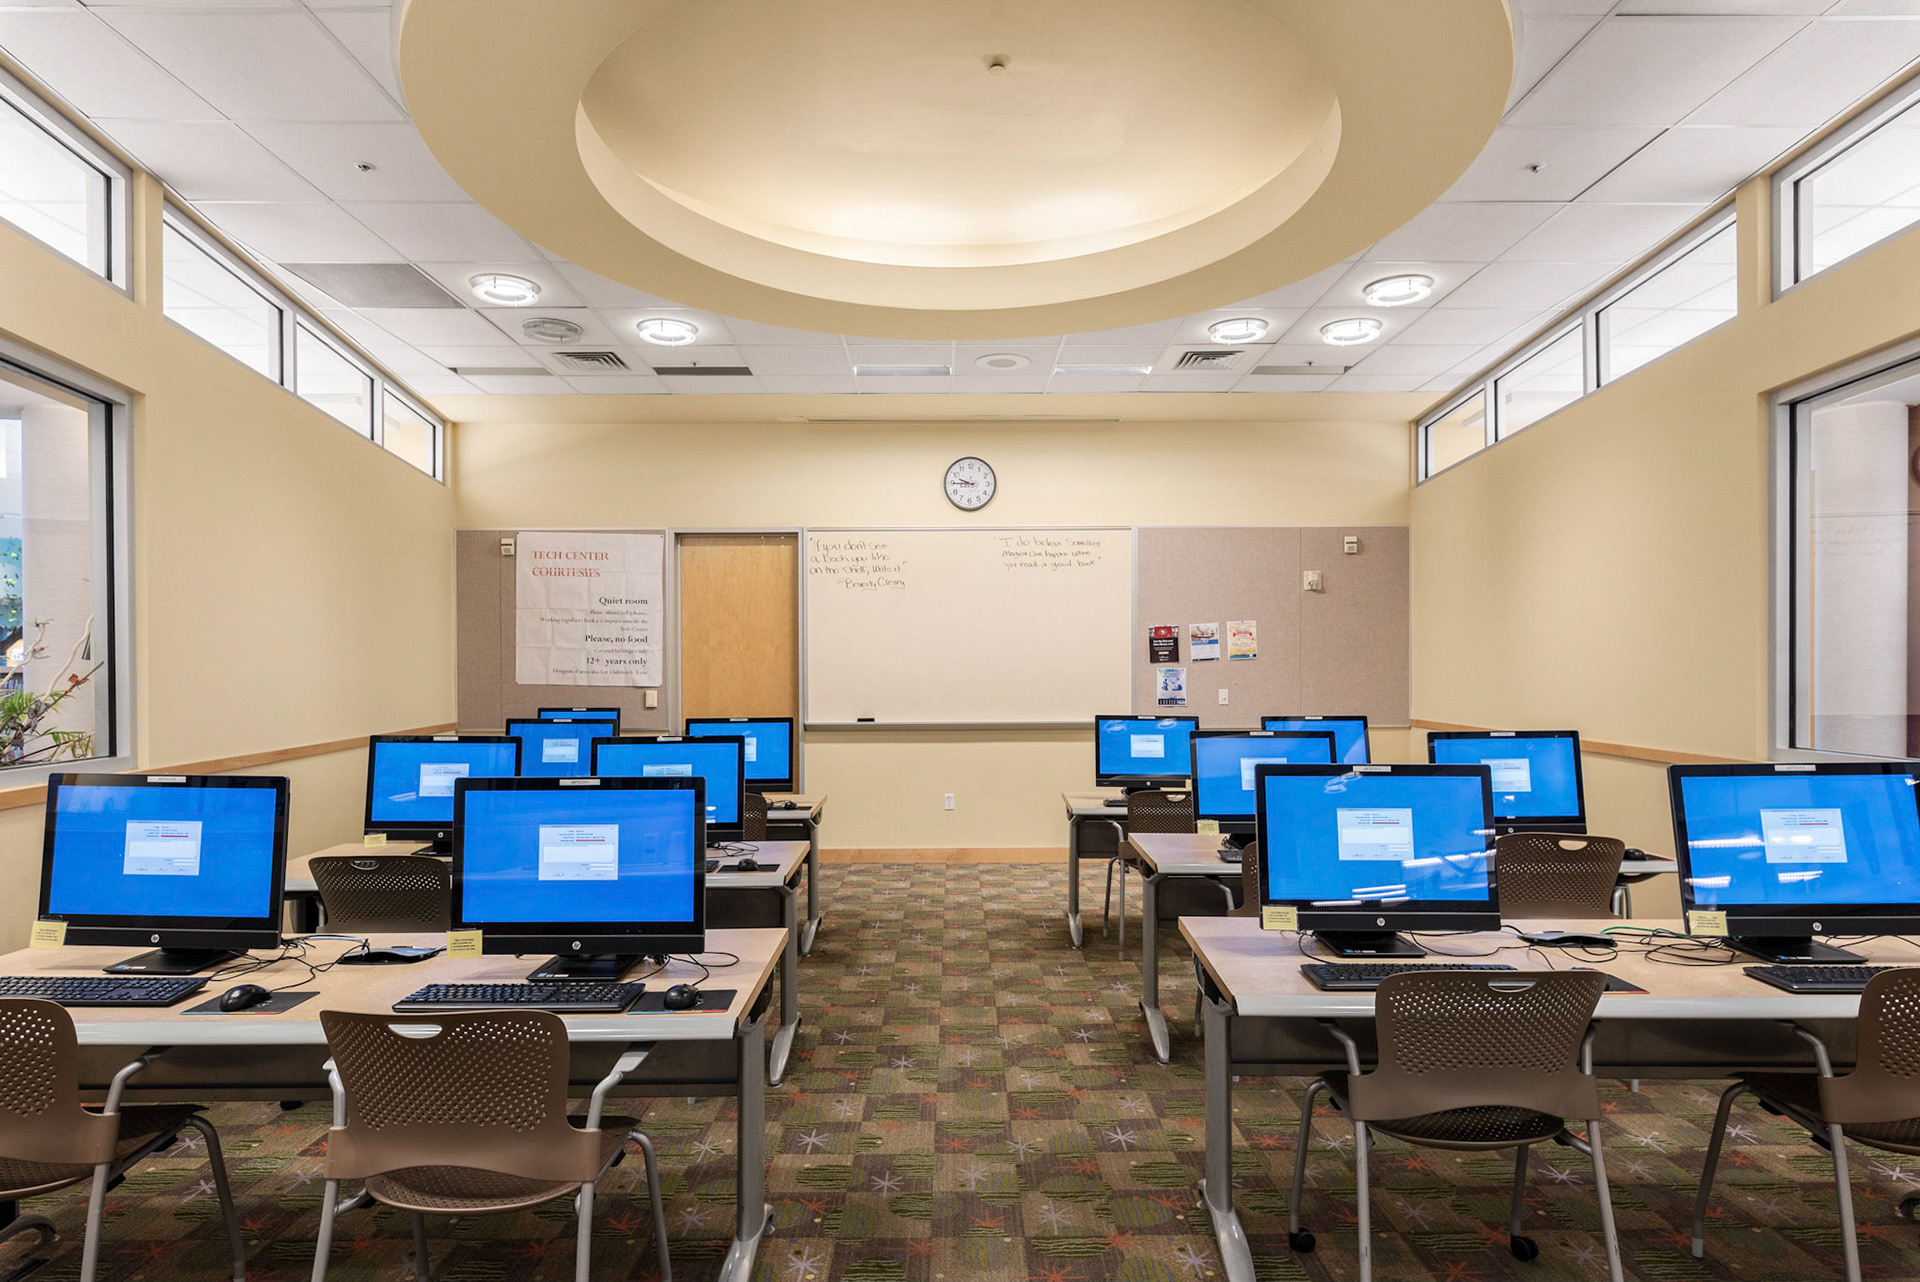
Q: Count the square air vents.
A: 2